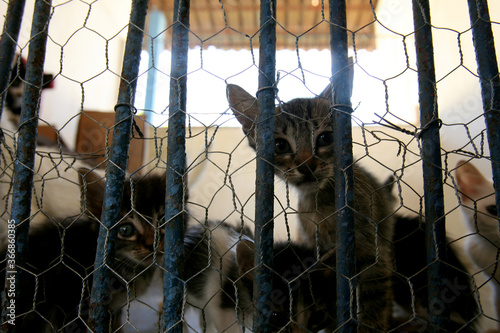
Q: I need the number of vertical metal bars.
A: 8